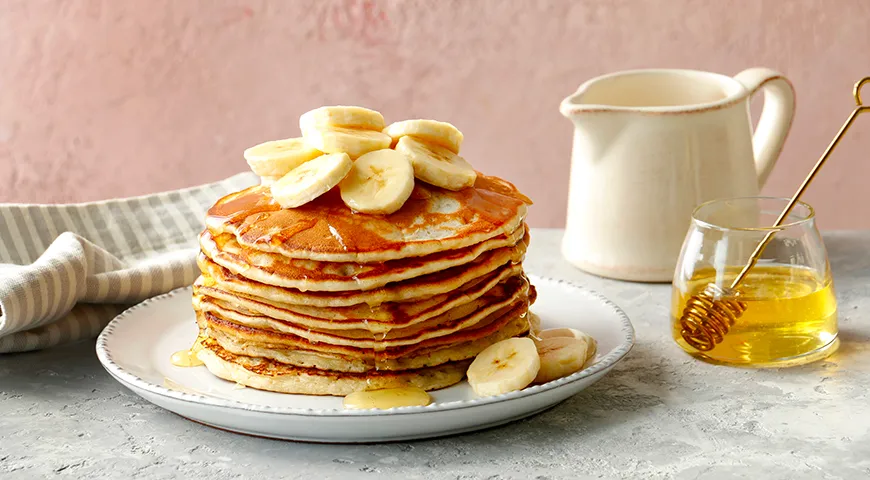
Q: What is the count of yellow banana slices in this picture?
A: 10